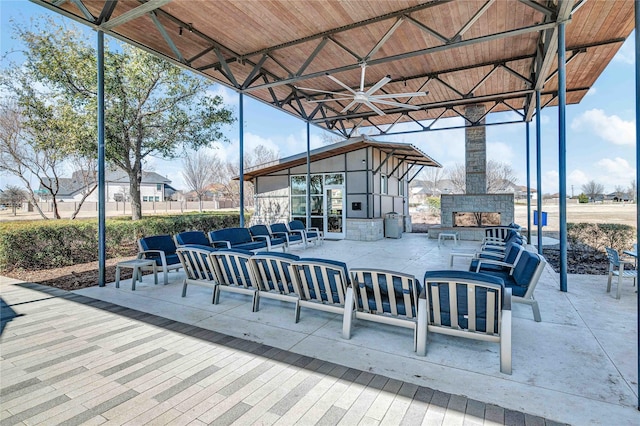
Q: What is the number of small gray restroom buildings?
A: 1